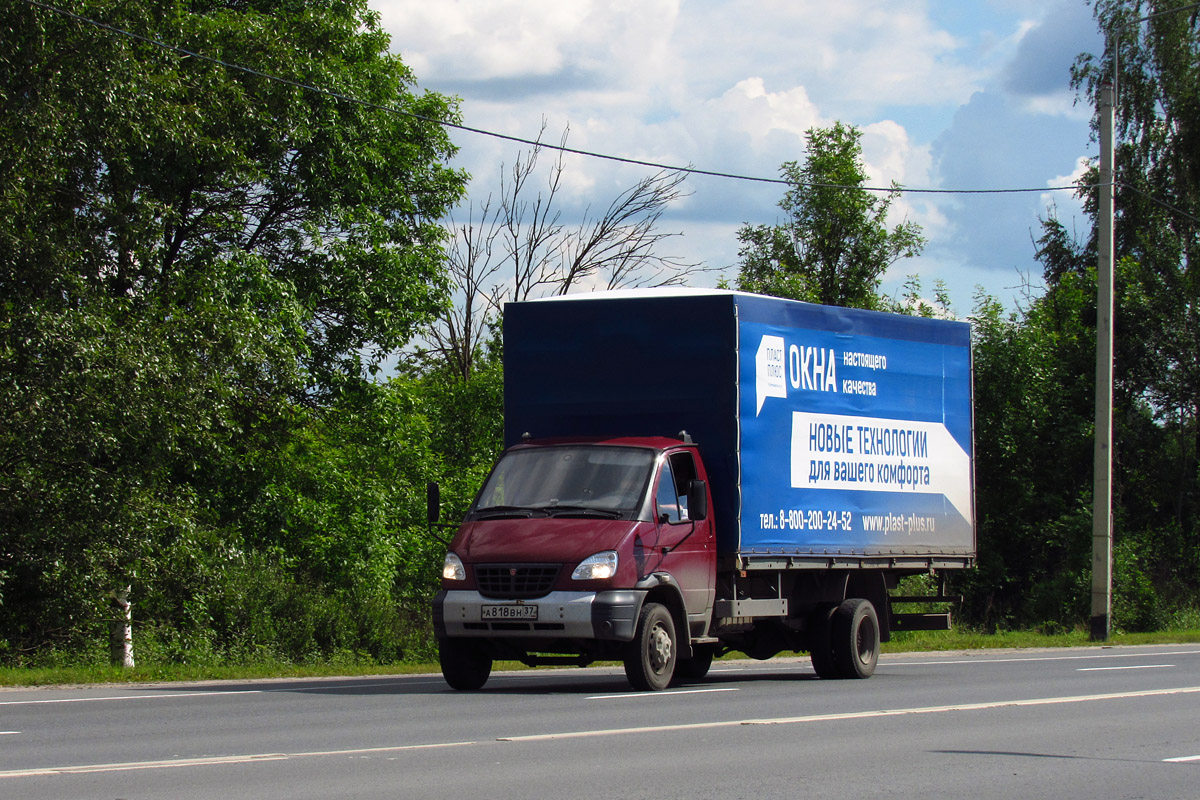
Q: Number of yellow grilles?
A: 0